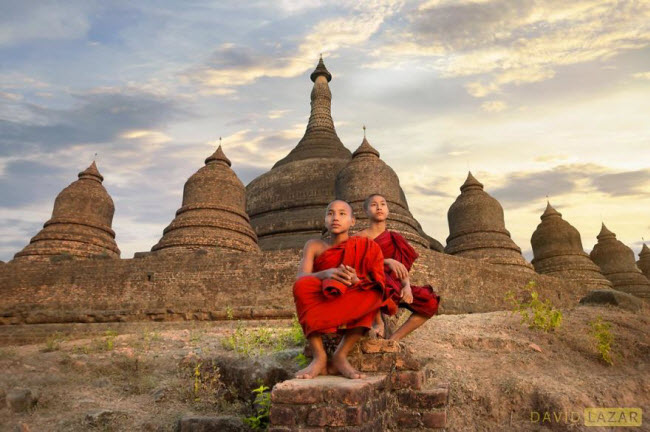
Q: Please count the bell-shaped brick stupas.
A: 8